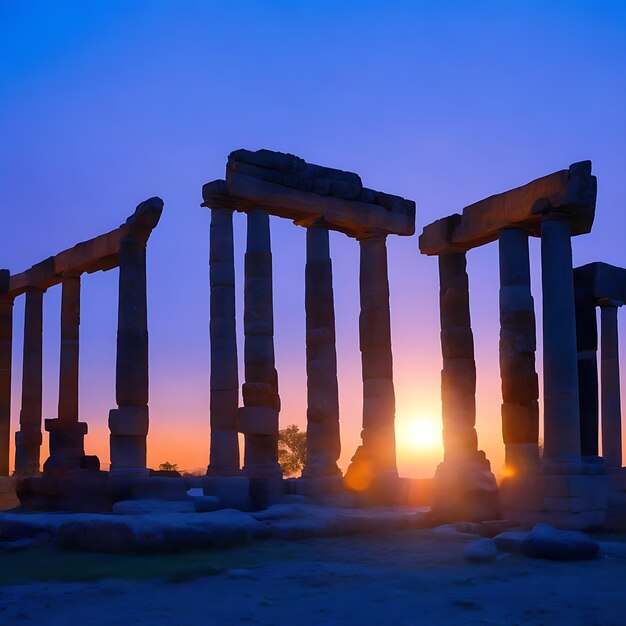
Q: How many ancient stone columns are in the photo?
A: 13